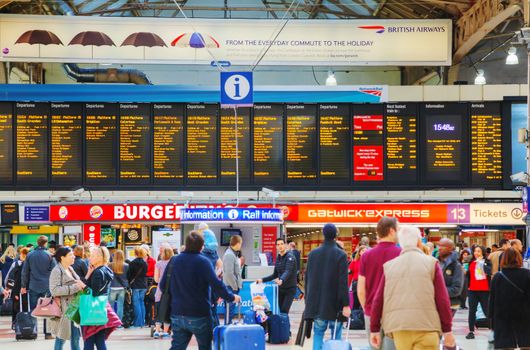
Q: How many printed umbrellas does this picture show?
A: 4